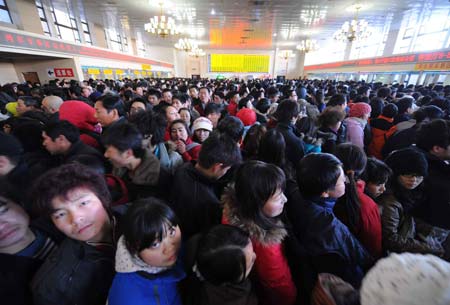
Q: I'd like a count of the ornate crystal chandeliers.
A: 6